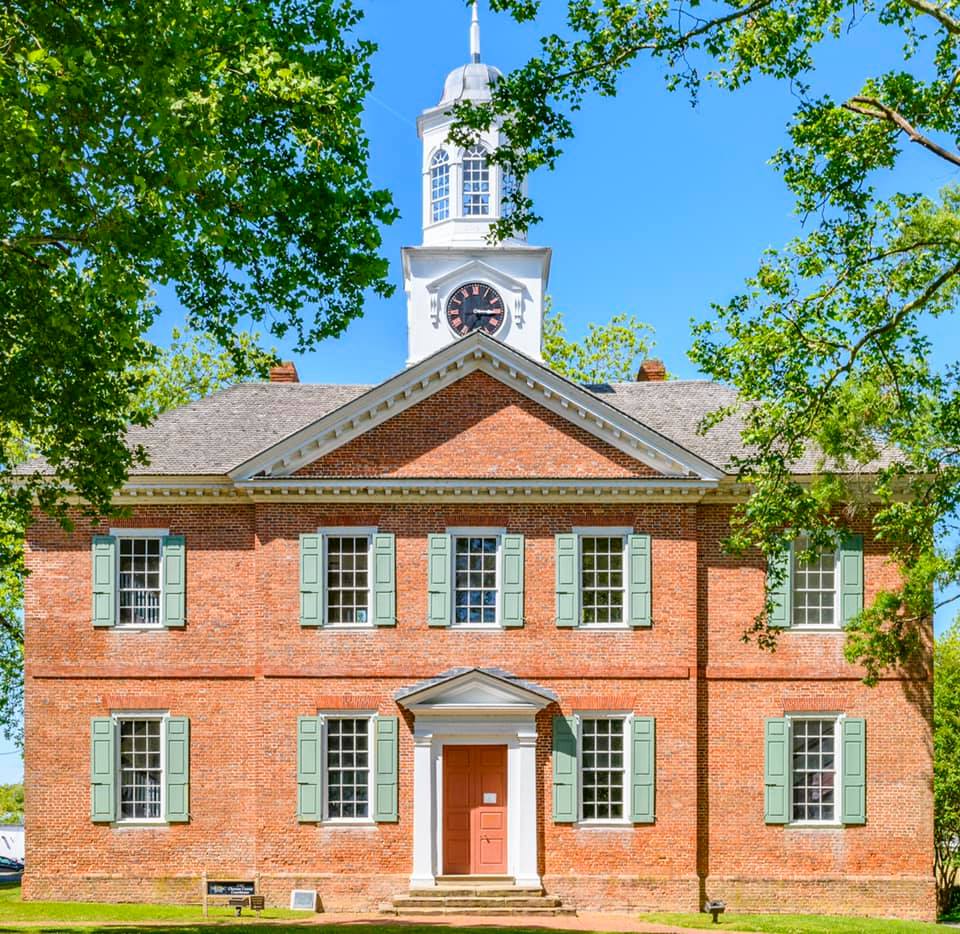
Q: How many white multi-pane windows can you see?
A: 12